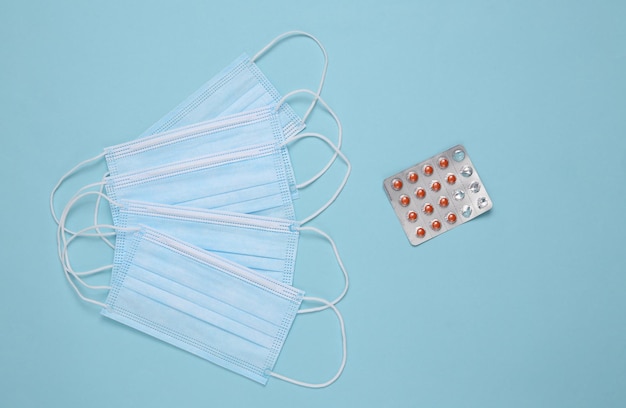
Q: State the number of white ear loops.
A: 10